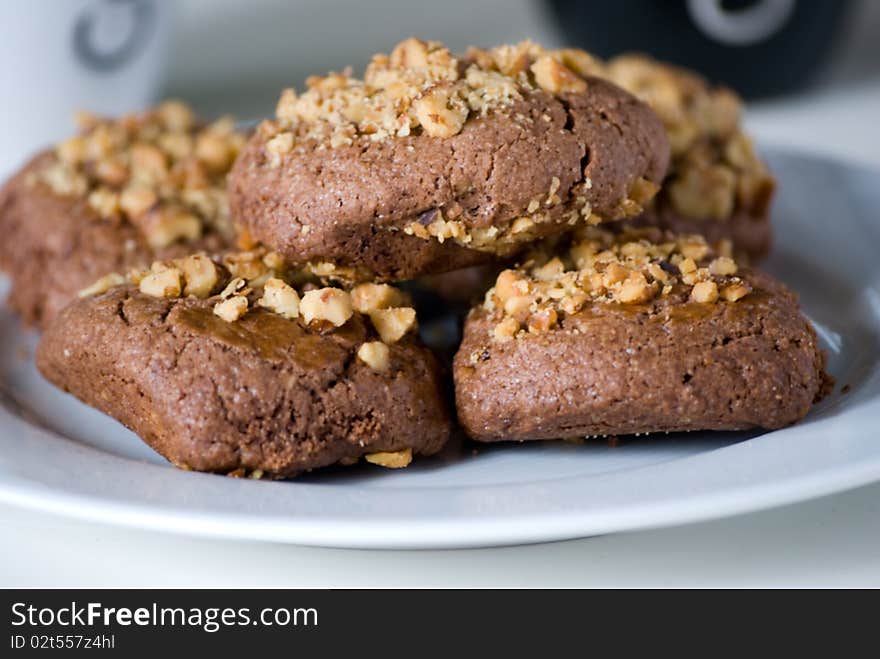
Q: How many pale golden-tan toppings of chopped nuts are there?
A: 5